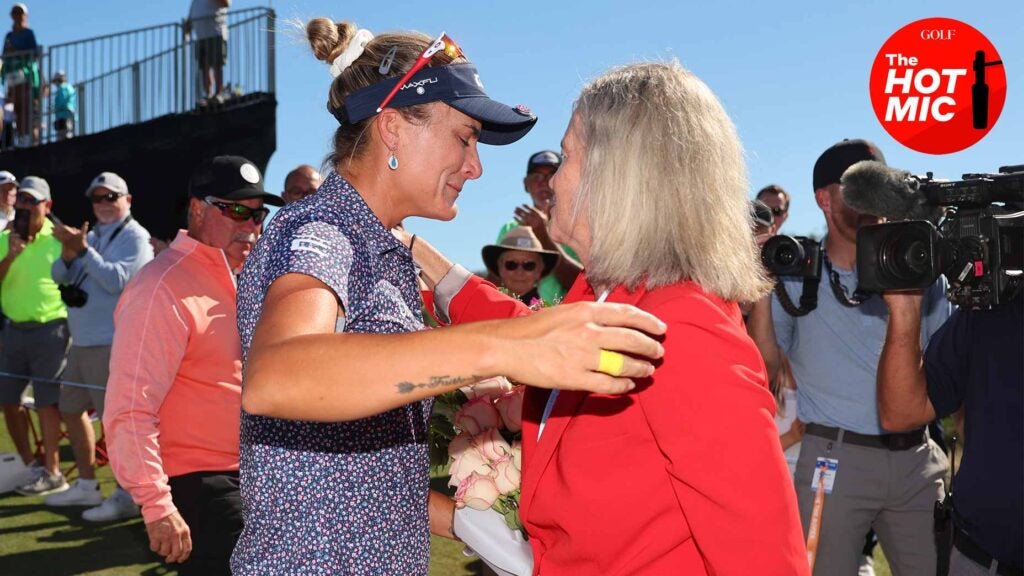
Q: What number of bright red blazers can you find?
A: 1